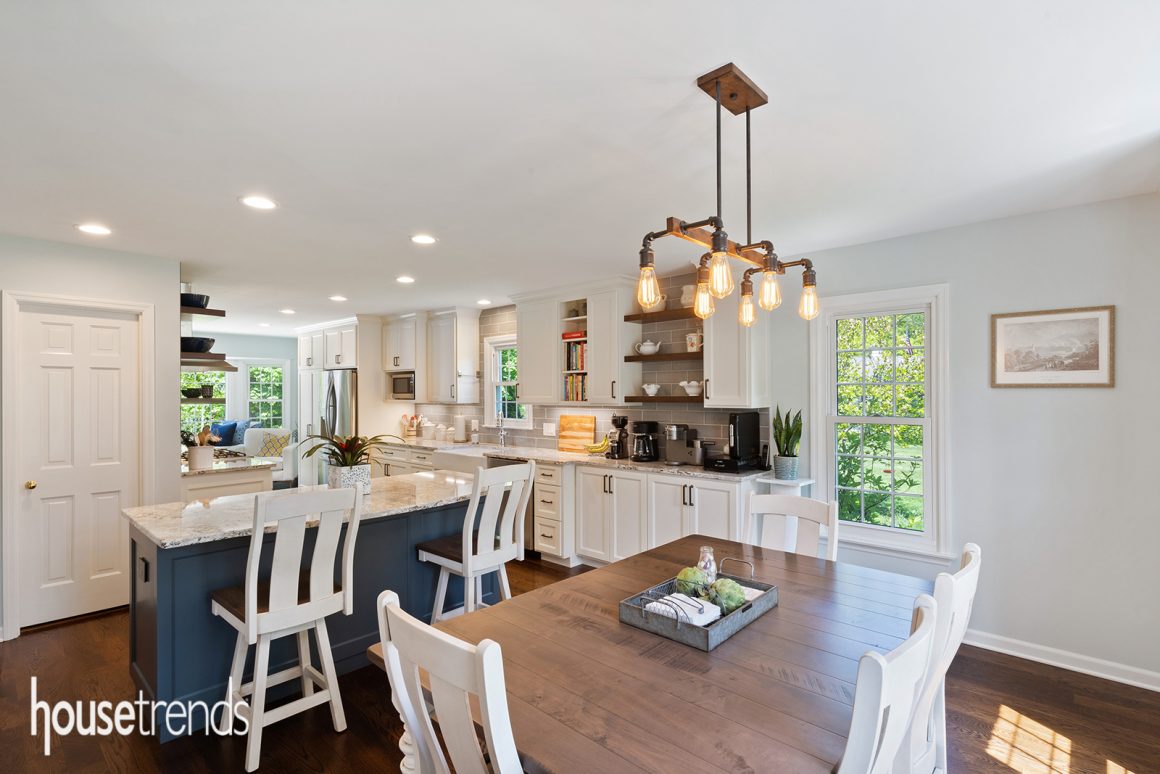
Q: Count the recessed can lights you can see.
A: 8